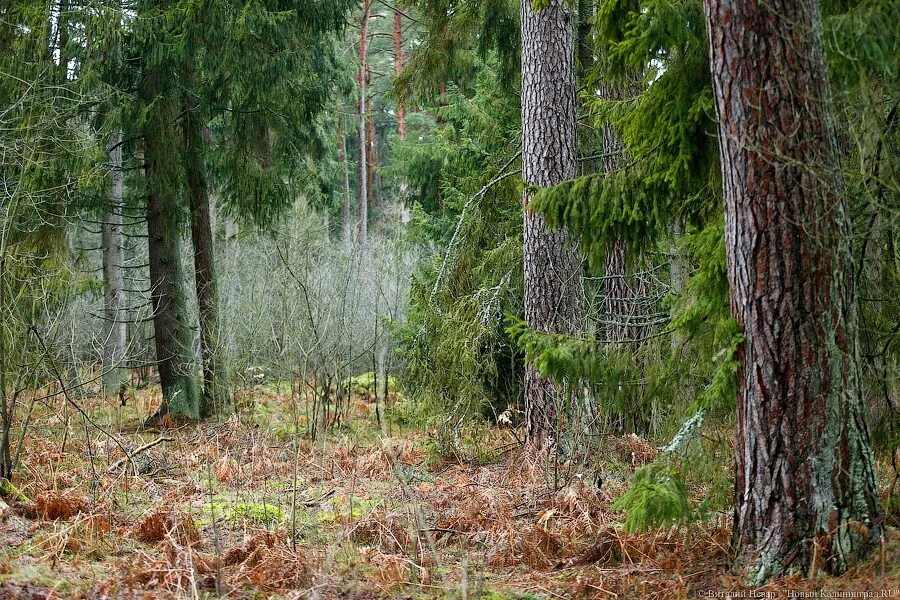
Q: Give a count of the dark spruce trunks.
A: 2